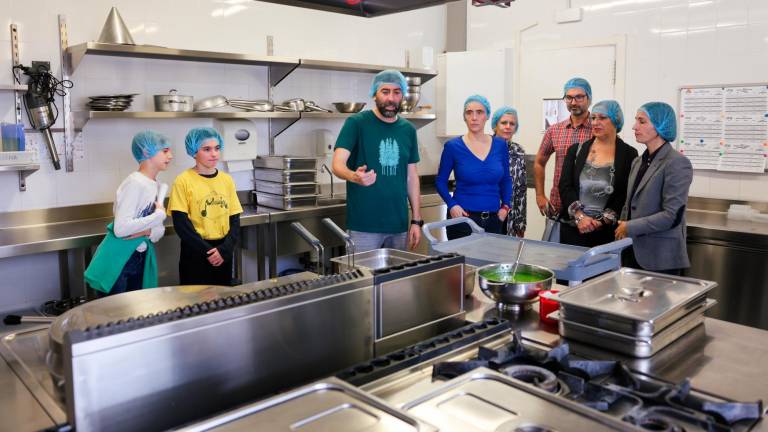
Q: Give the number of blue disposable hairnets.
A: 8